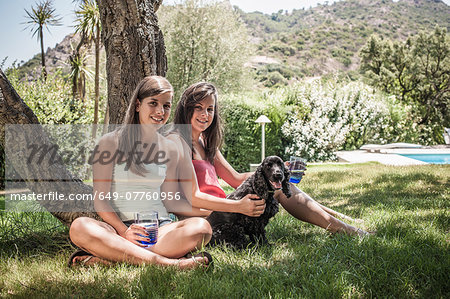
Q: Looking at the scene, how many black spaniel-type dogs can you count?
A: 1